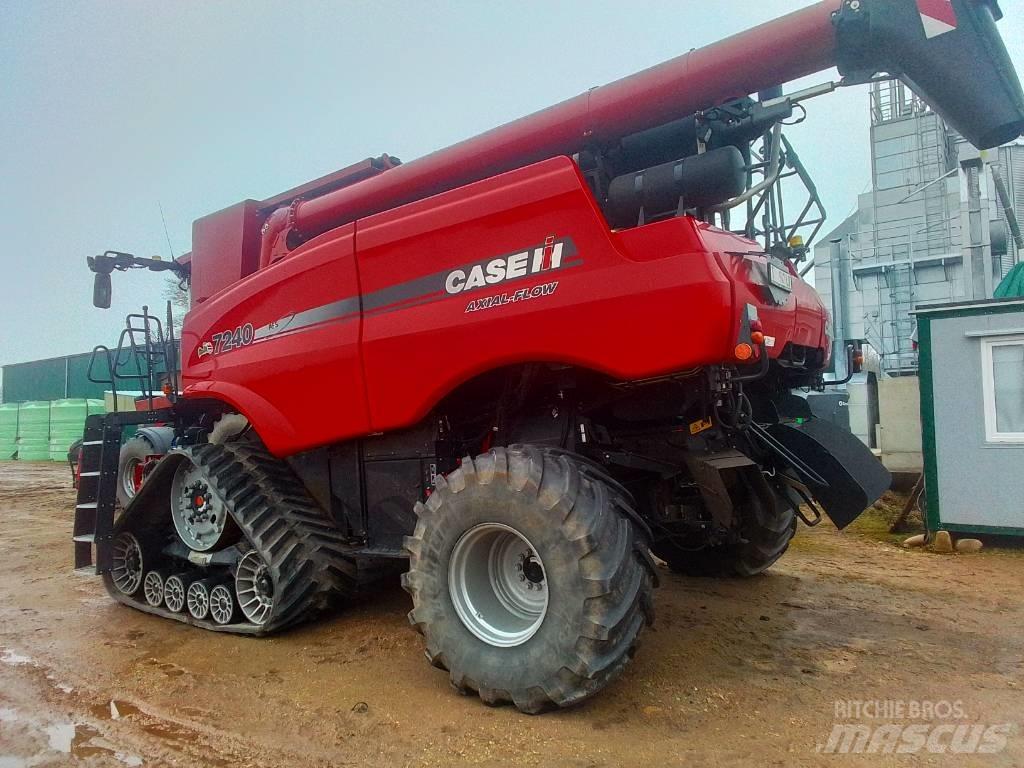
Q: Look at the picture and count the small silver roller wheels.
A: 4